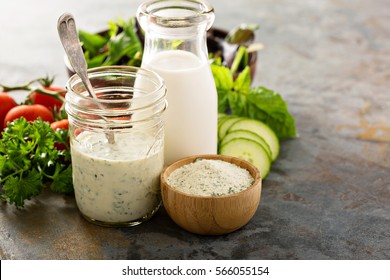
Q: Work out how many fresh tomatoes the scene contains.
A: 4